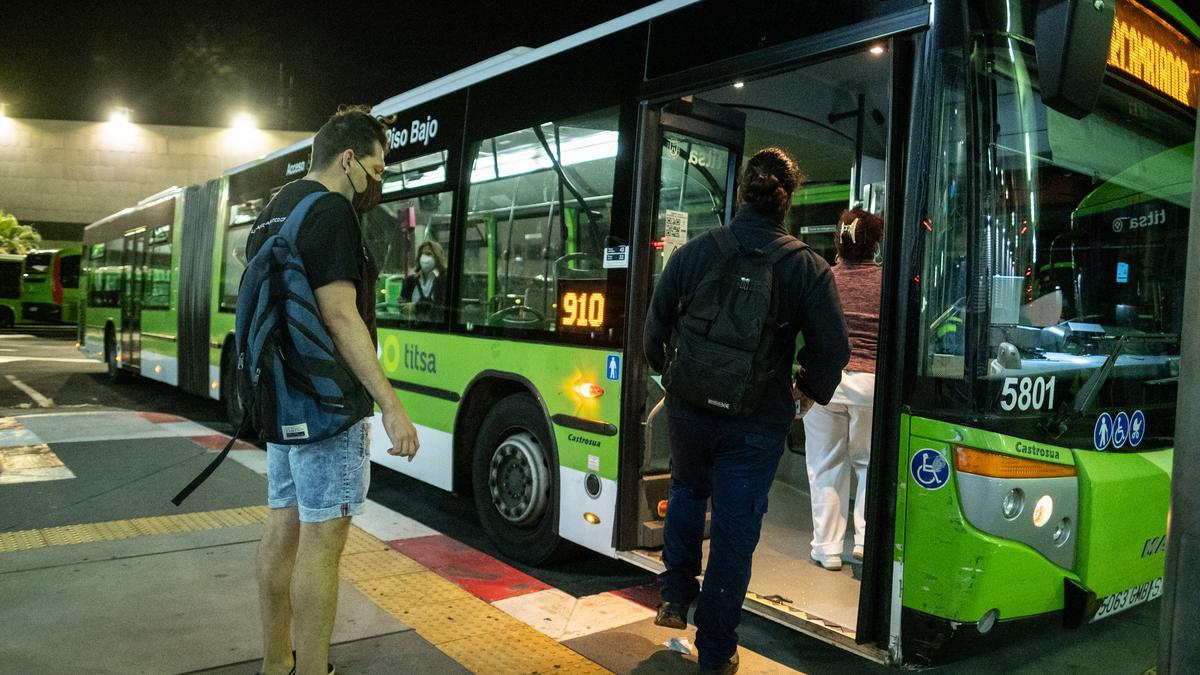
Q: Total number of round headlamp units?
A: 3